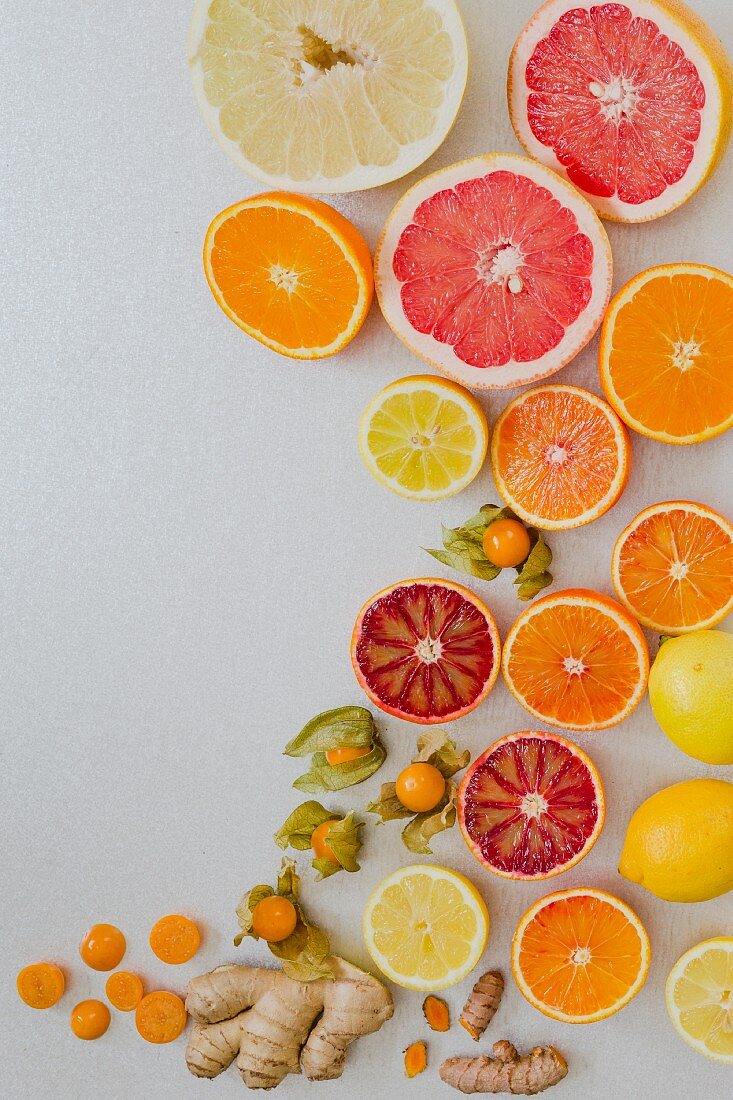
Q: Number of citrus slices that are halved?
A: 14